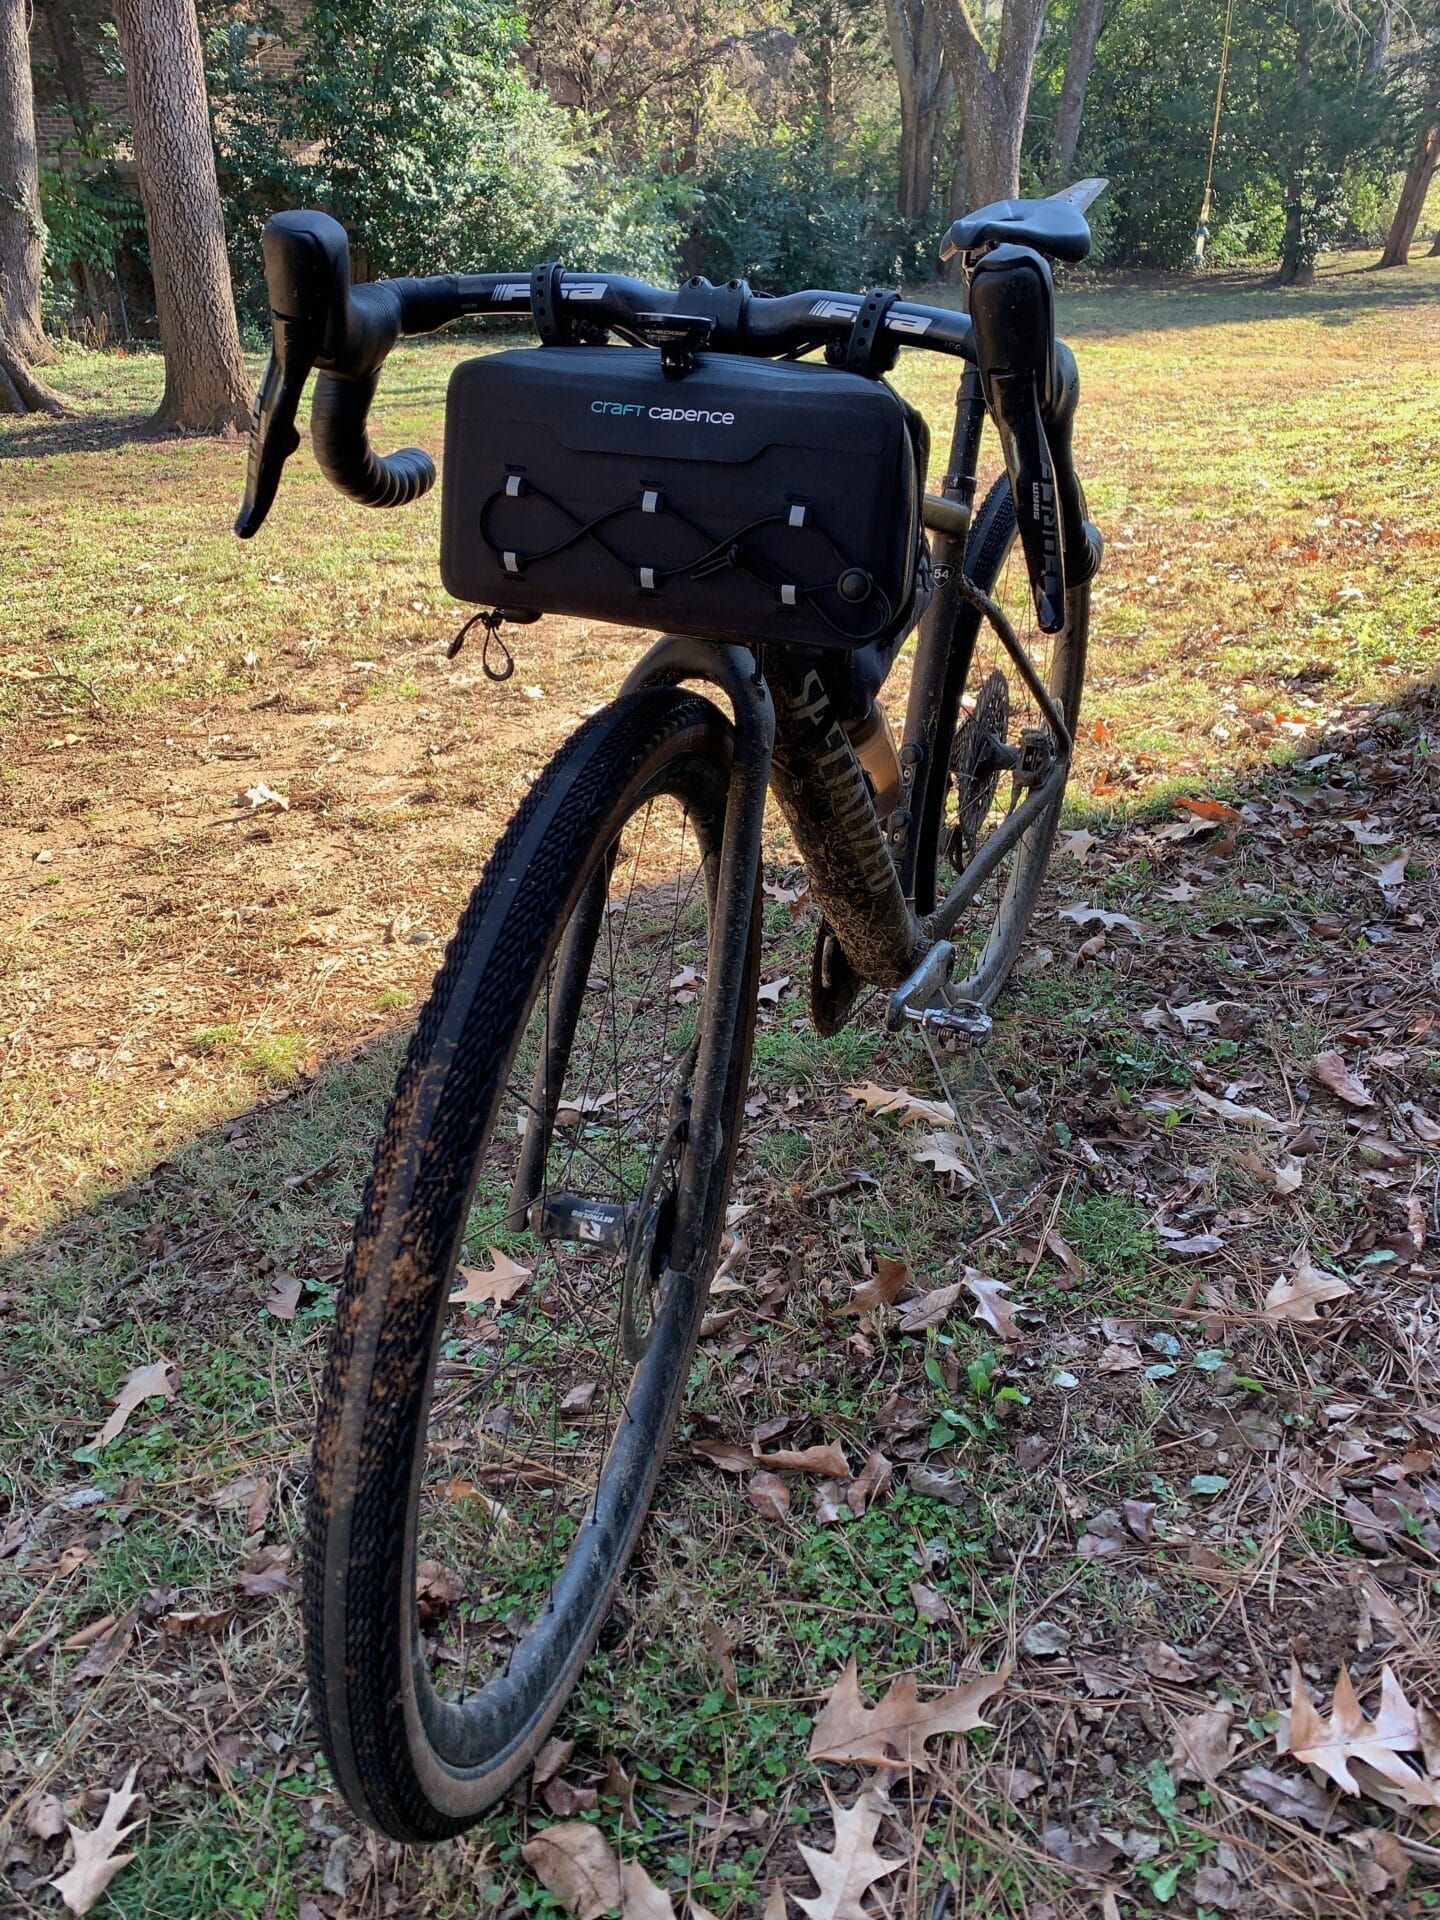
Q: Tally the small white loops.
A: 6